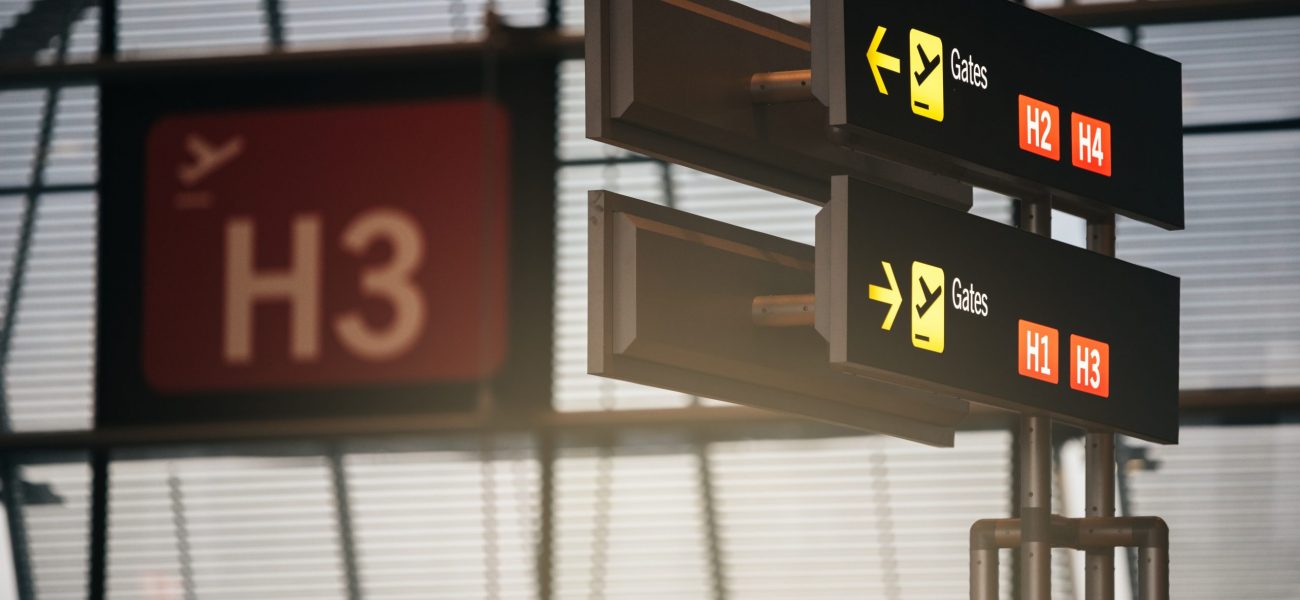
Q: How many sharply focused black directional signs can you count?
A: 2